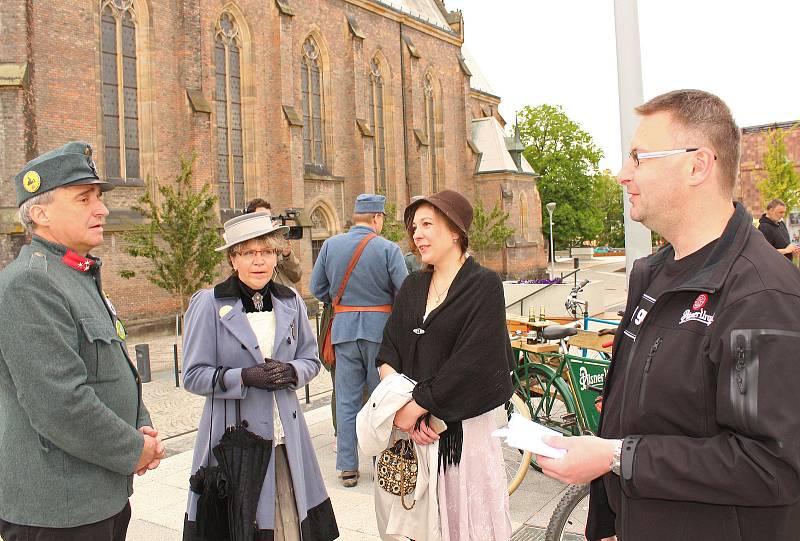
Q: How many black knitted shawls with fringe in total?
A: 1